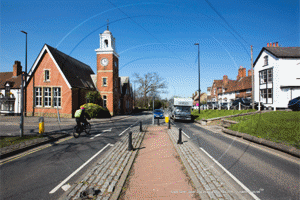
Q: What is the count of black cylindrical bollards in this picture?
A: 5